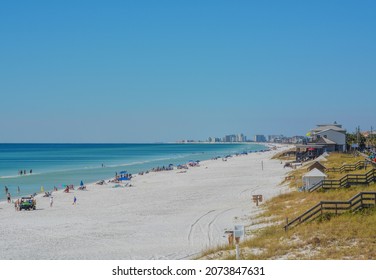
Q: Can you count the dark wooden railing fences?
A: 3